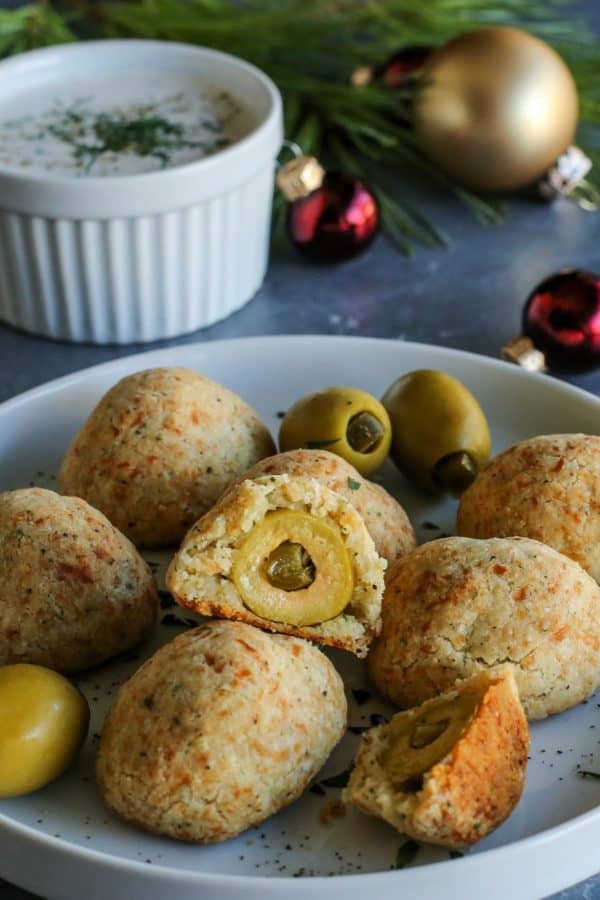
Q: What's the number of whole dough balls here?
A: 6